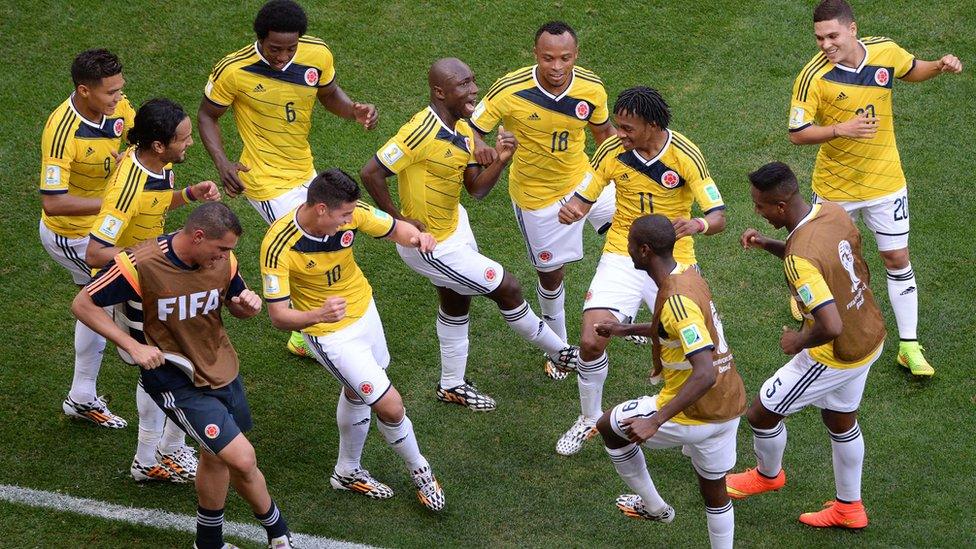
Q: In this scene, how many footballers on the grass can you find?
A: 11